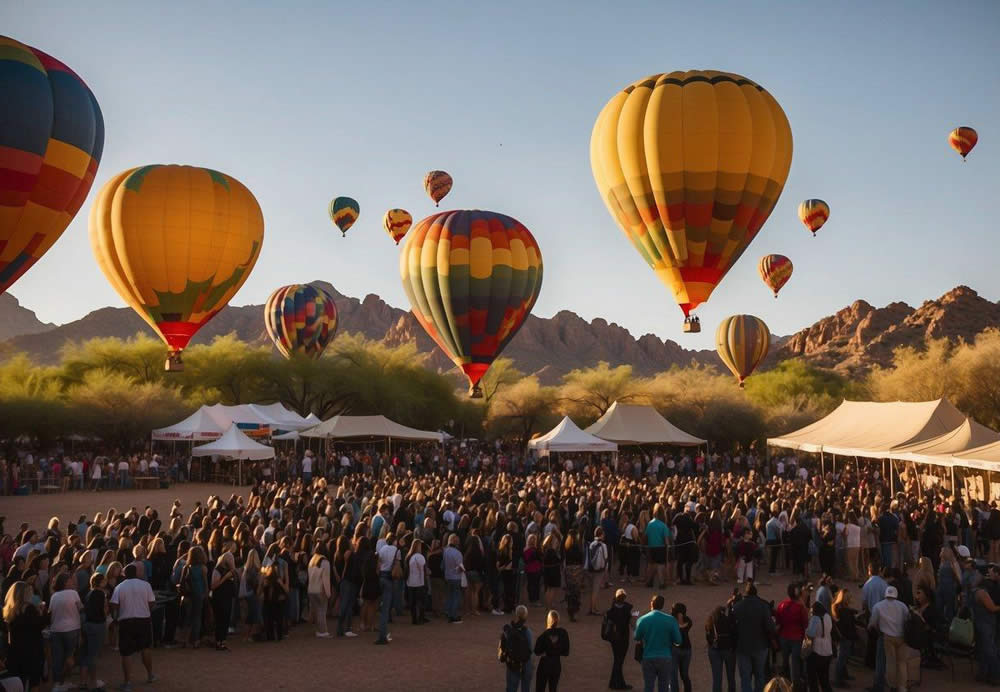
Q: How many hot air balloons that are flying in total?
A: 12